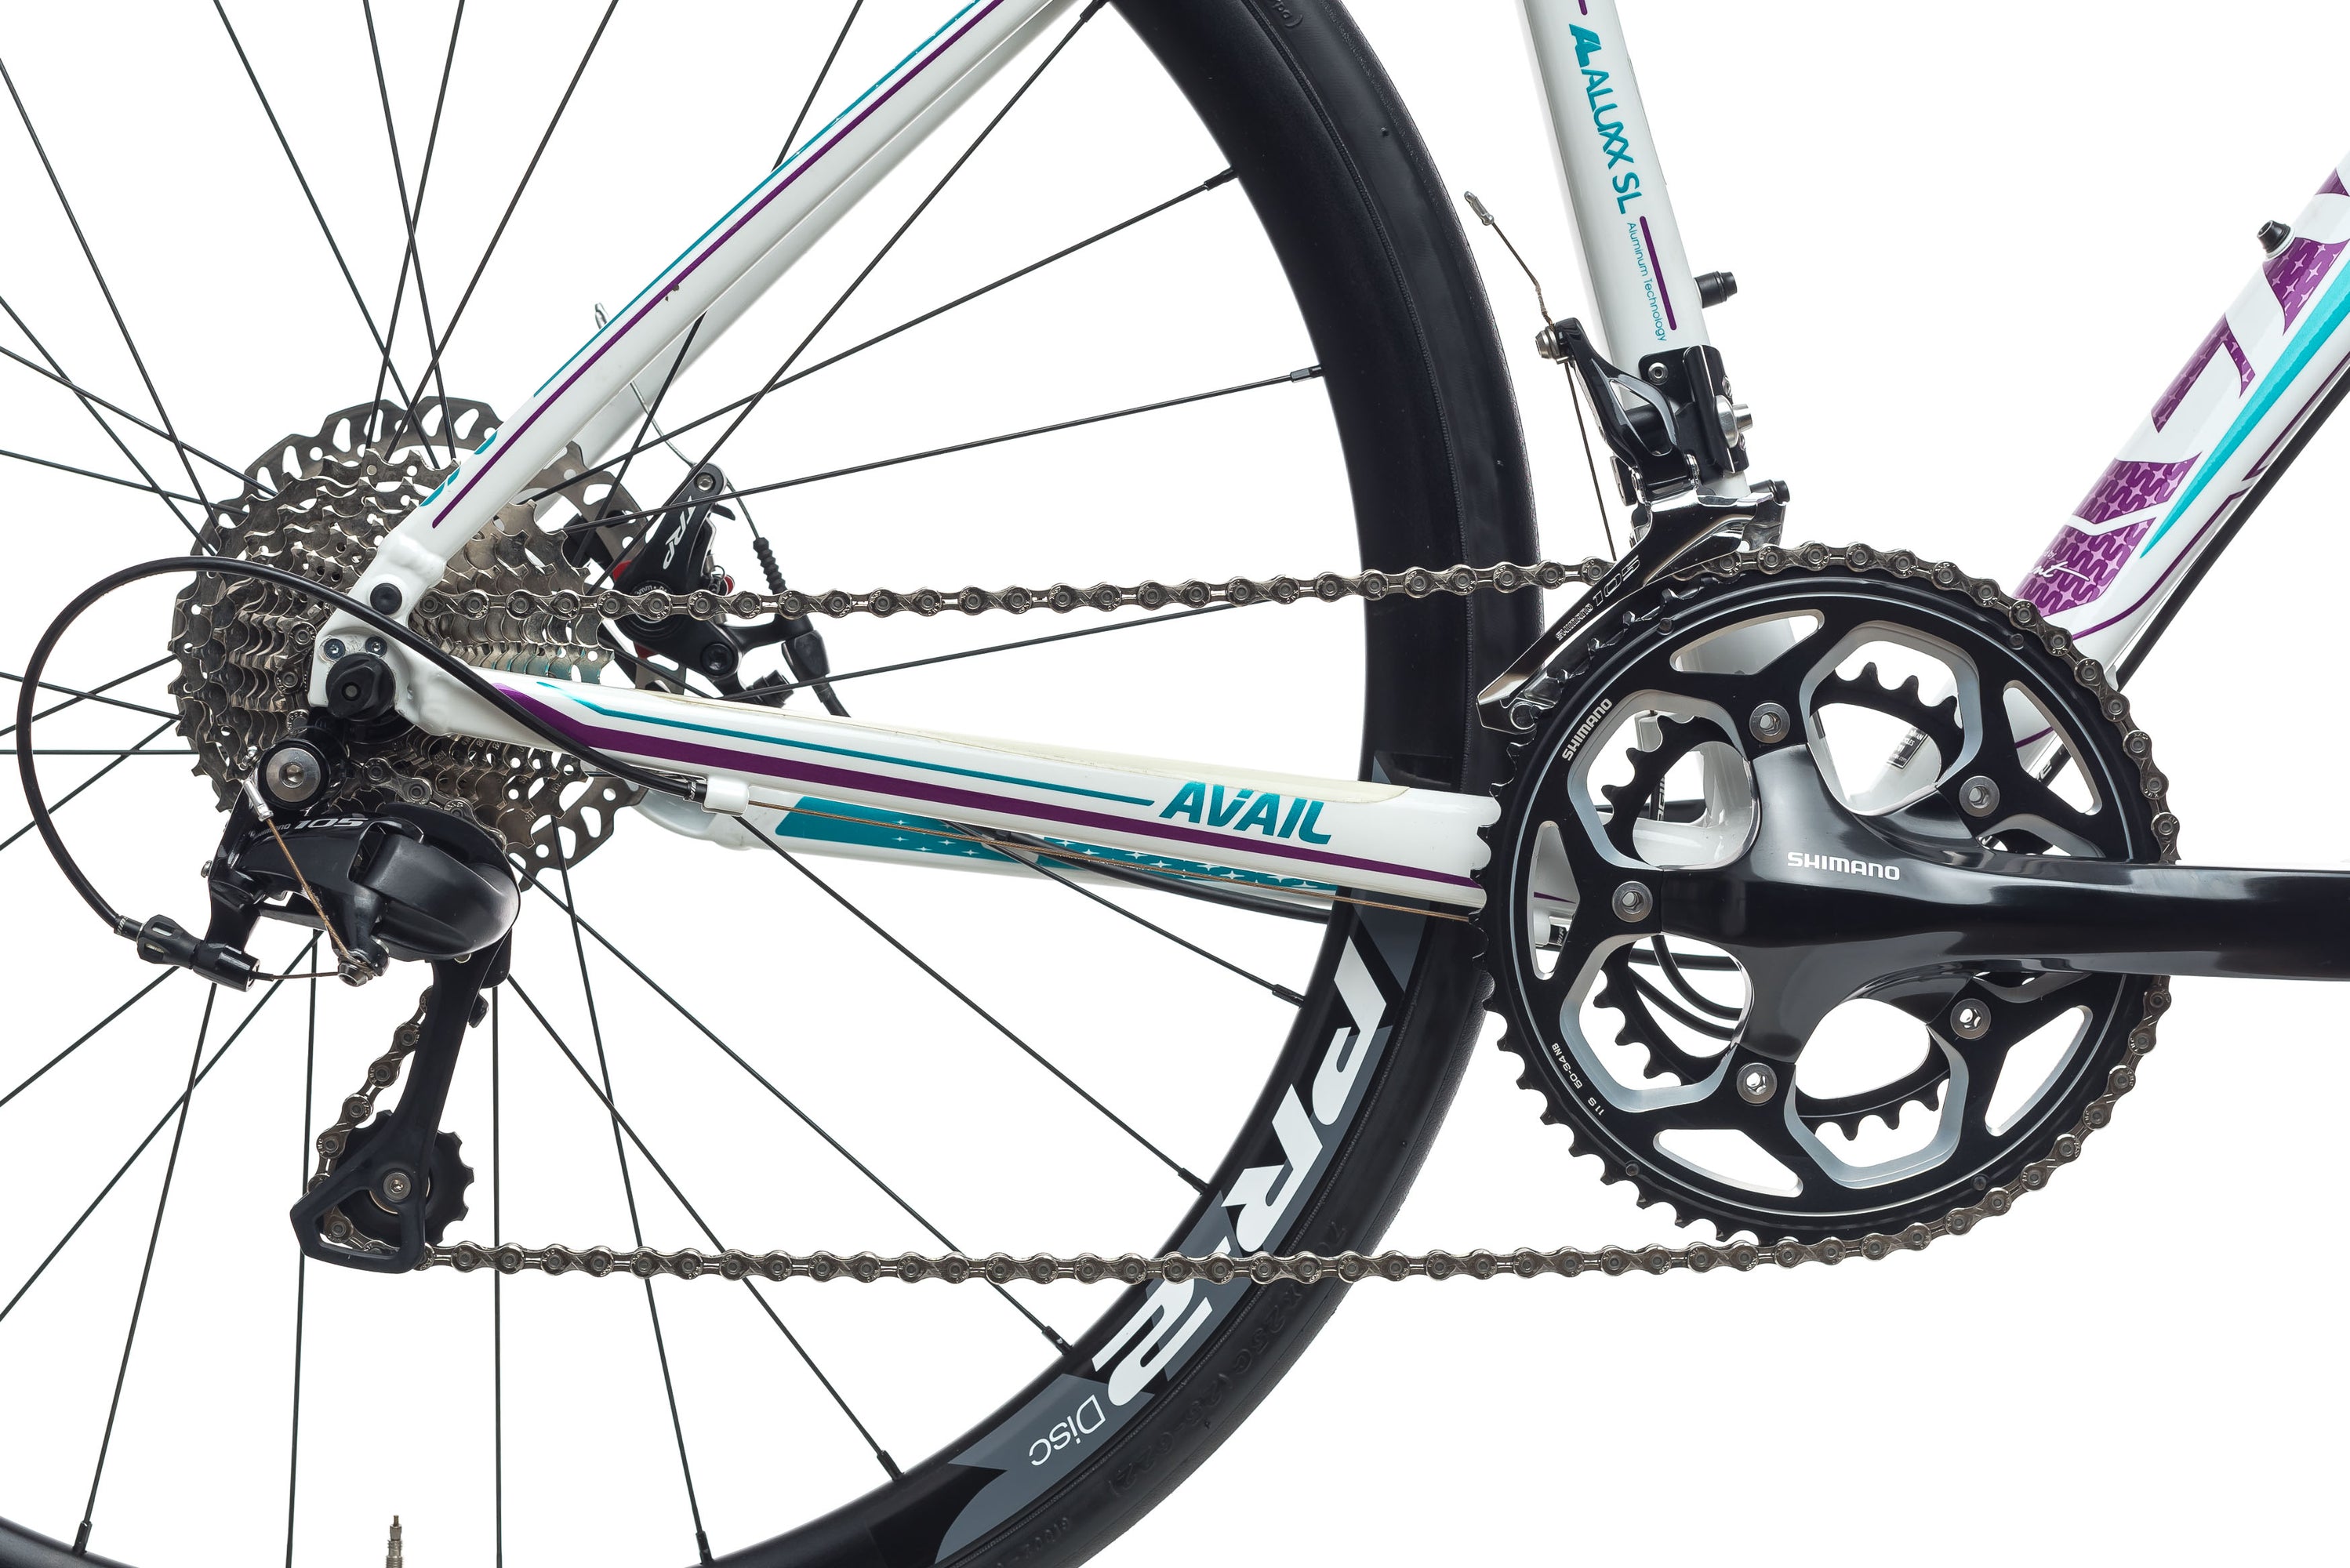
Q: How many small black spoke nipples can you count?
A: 9